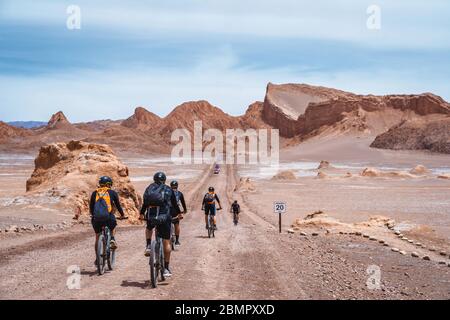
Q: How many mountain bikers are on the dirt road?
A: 5